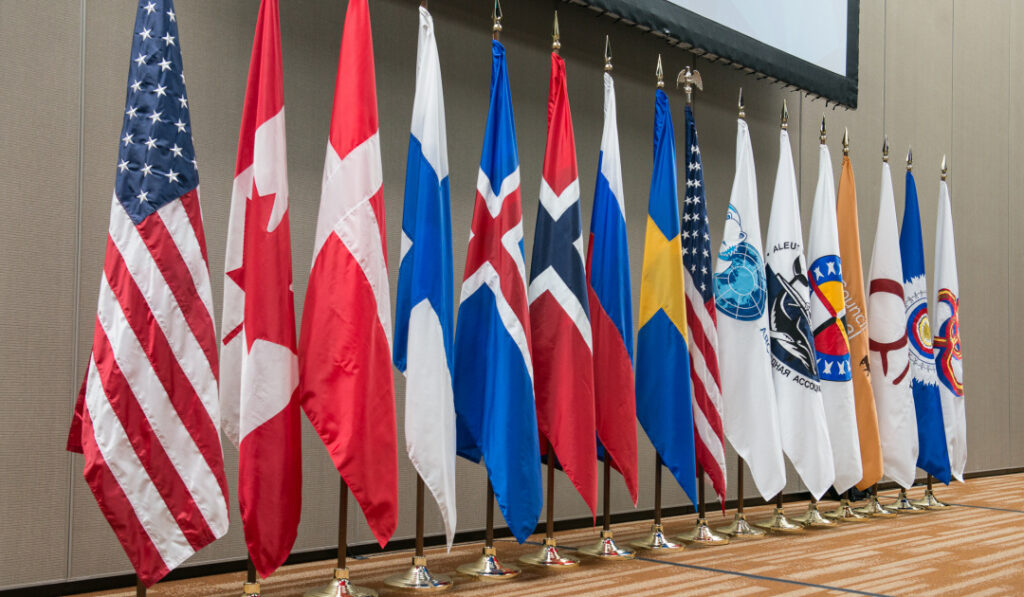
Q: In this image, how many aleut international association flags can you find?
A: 1